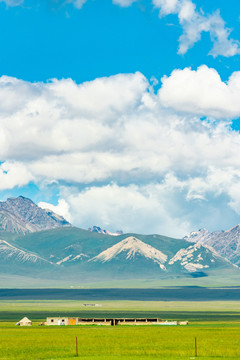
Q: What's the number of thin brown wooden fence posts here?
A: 2